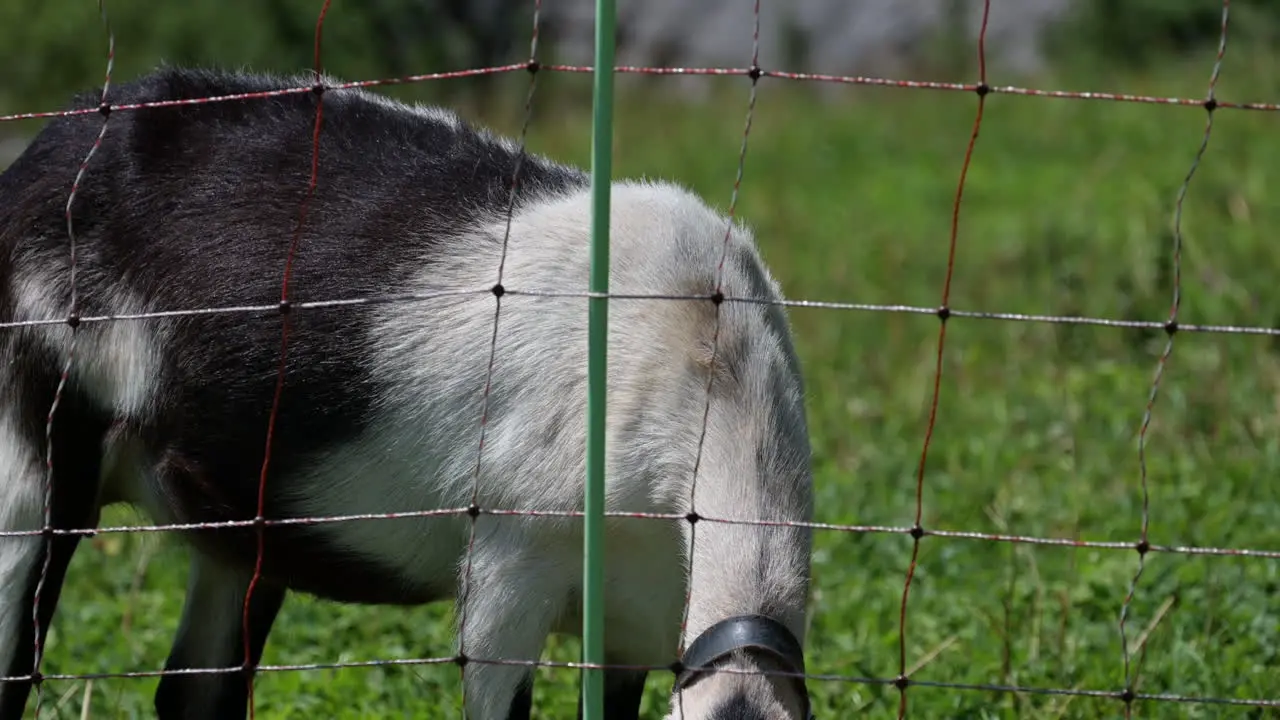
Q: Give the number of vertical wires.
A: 6